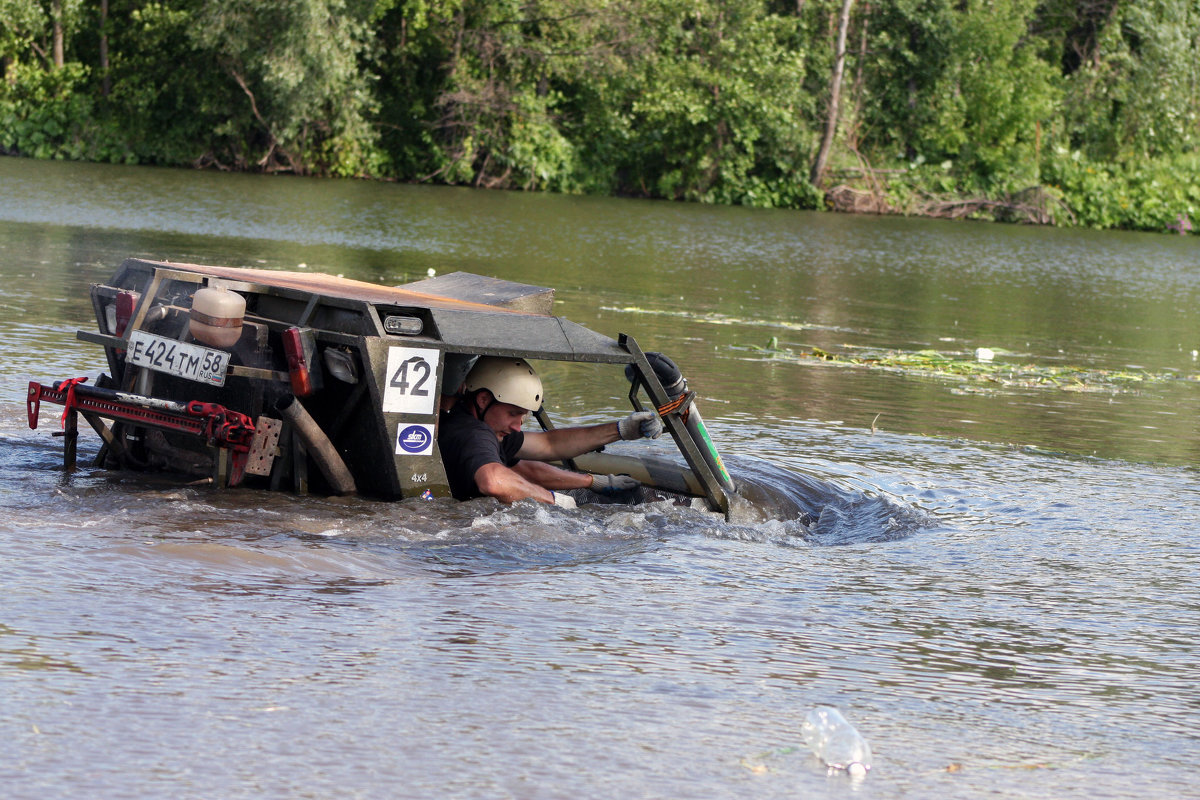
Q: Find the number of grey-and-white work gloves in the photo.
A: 3